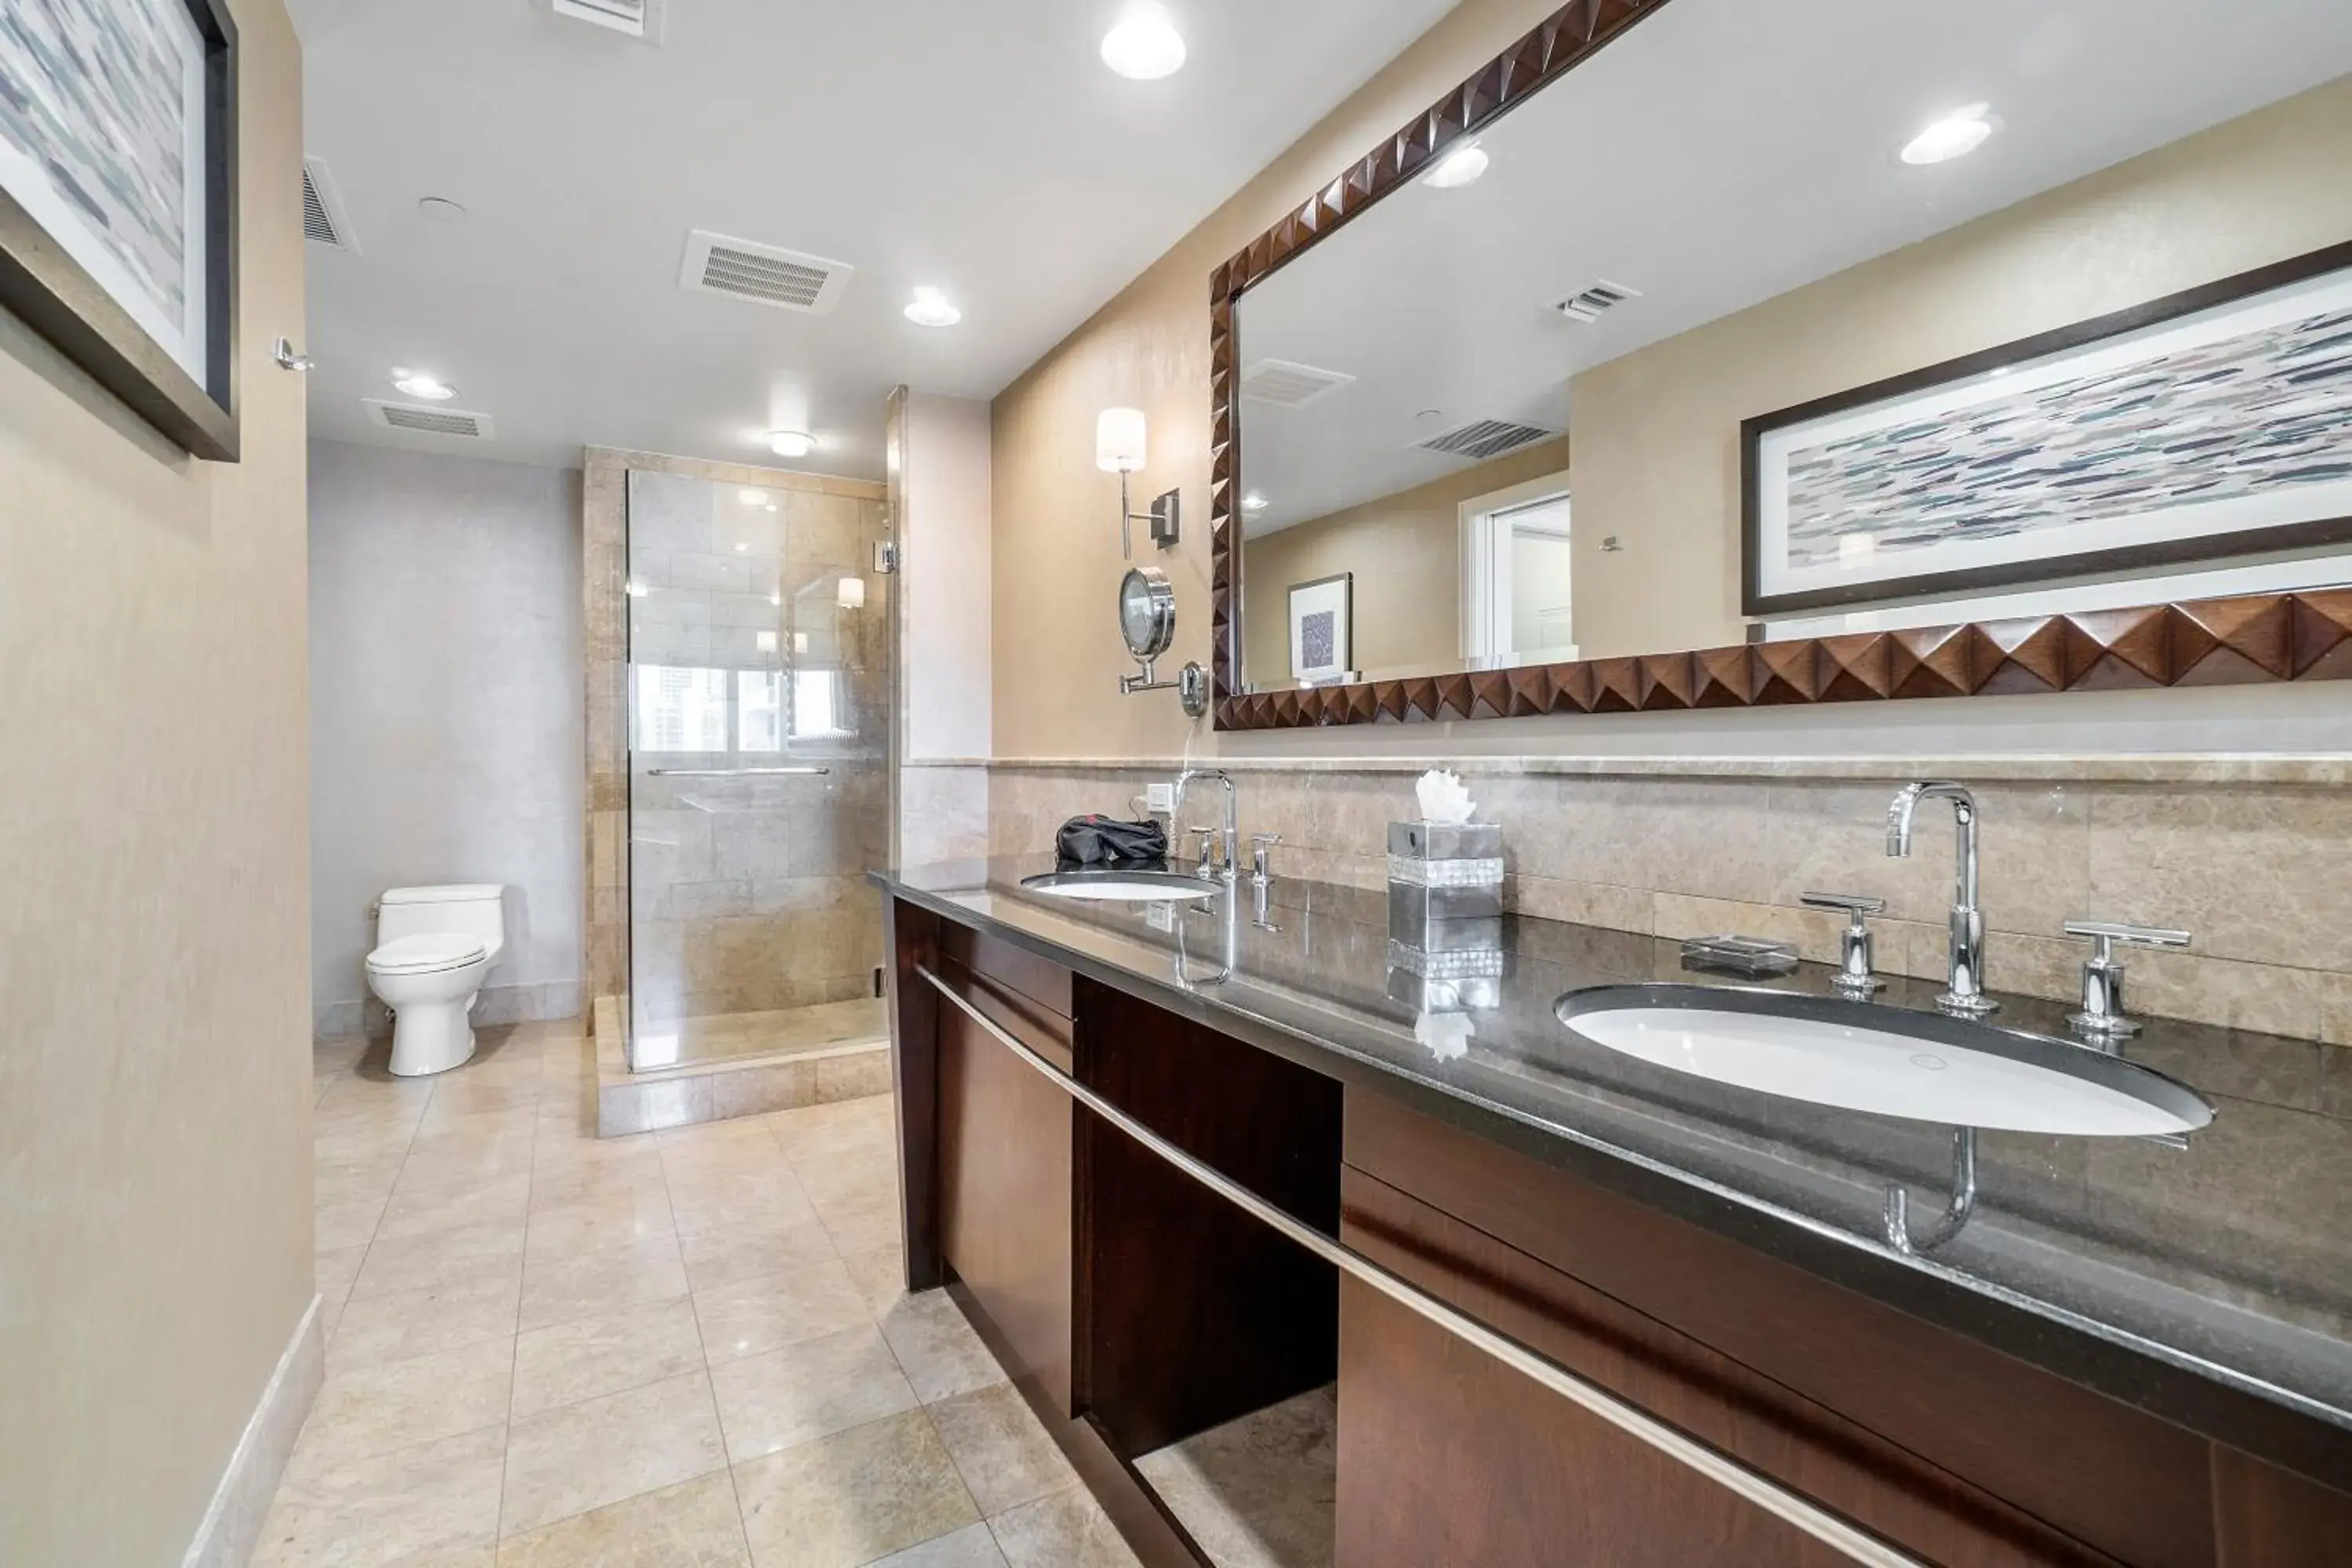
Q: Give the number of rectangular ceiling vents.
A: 4